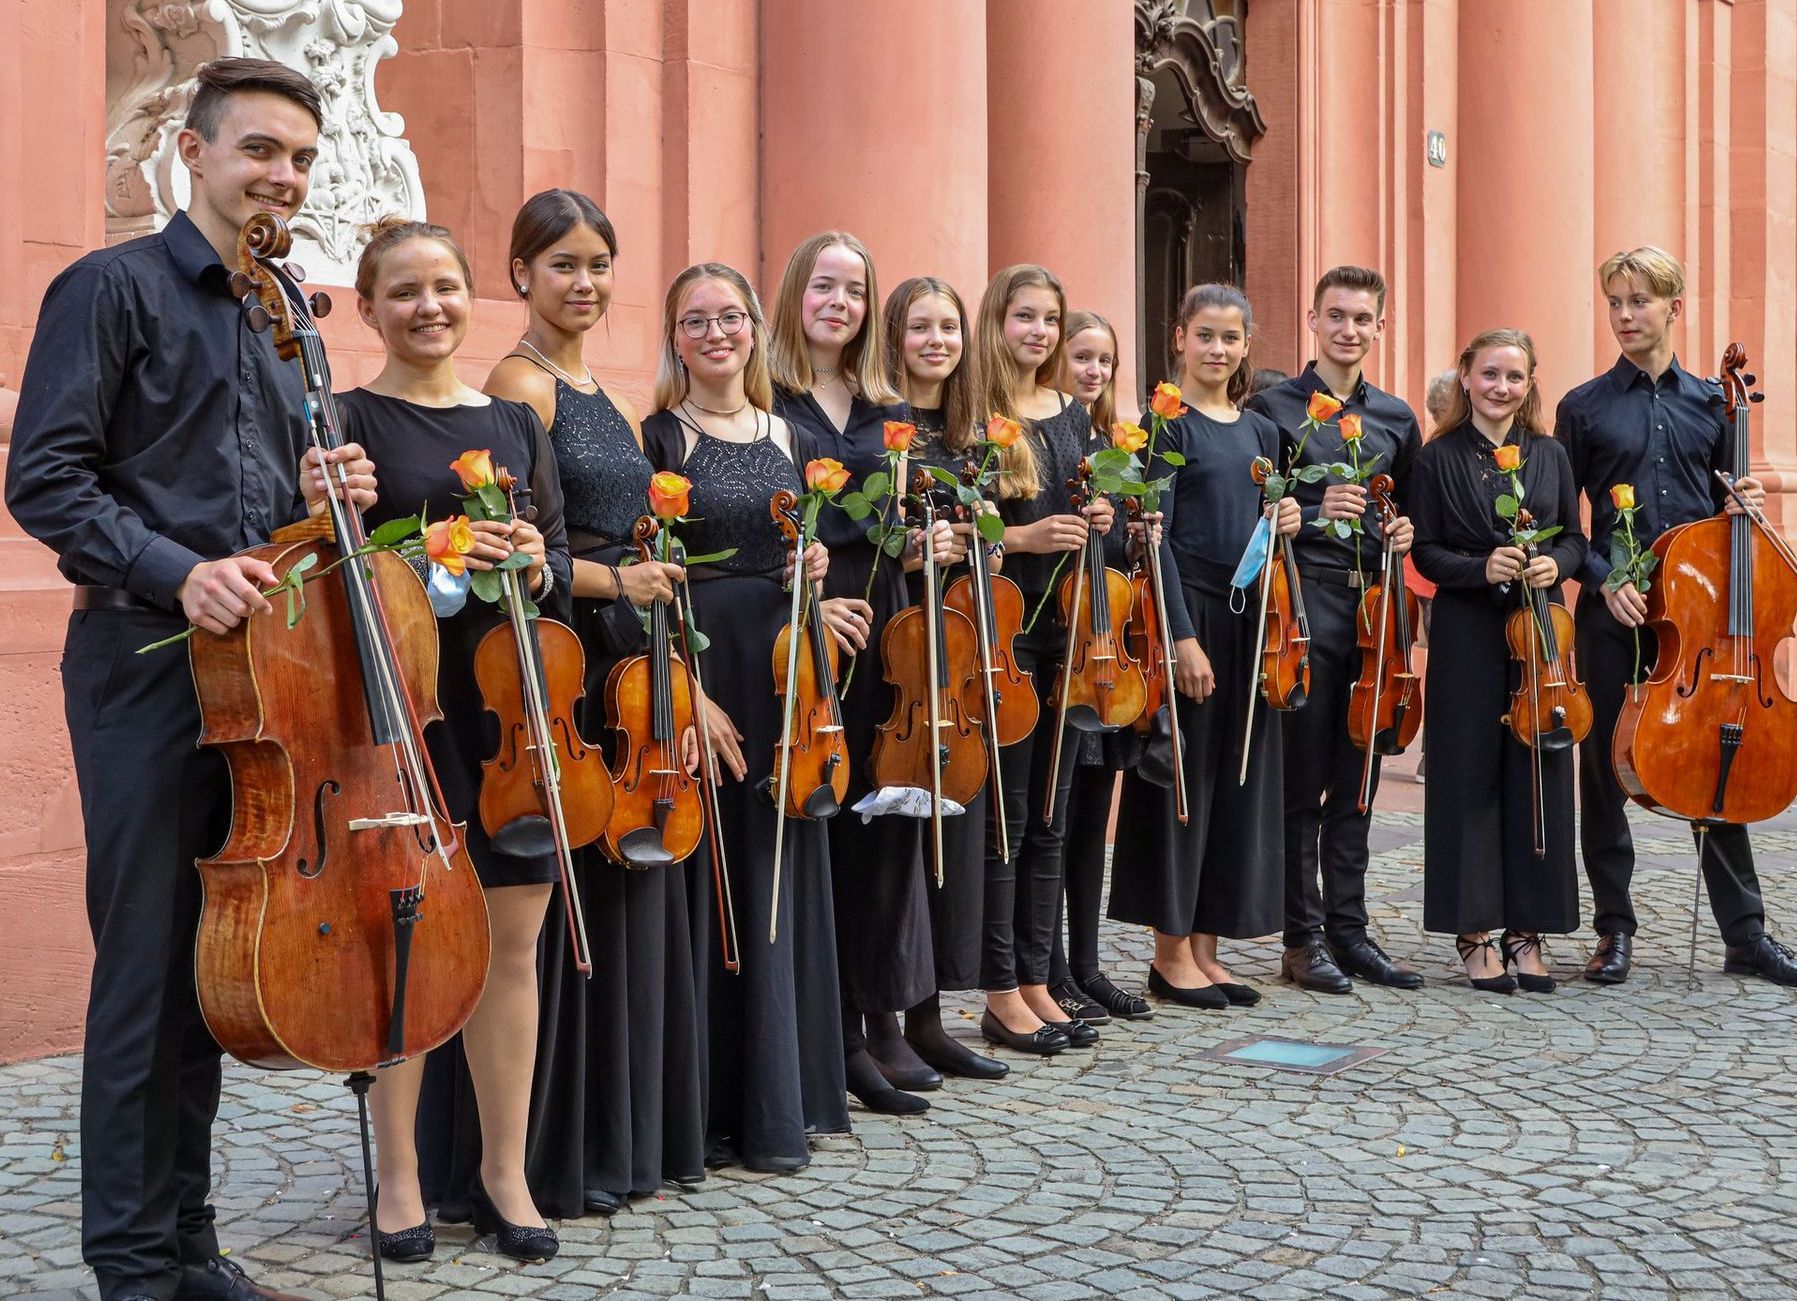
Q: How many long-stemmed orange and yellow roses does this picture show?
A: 12